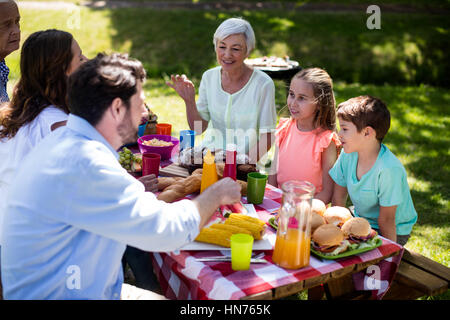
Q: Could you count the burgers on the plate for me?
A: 5